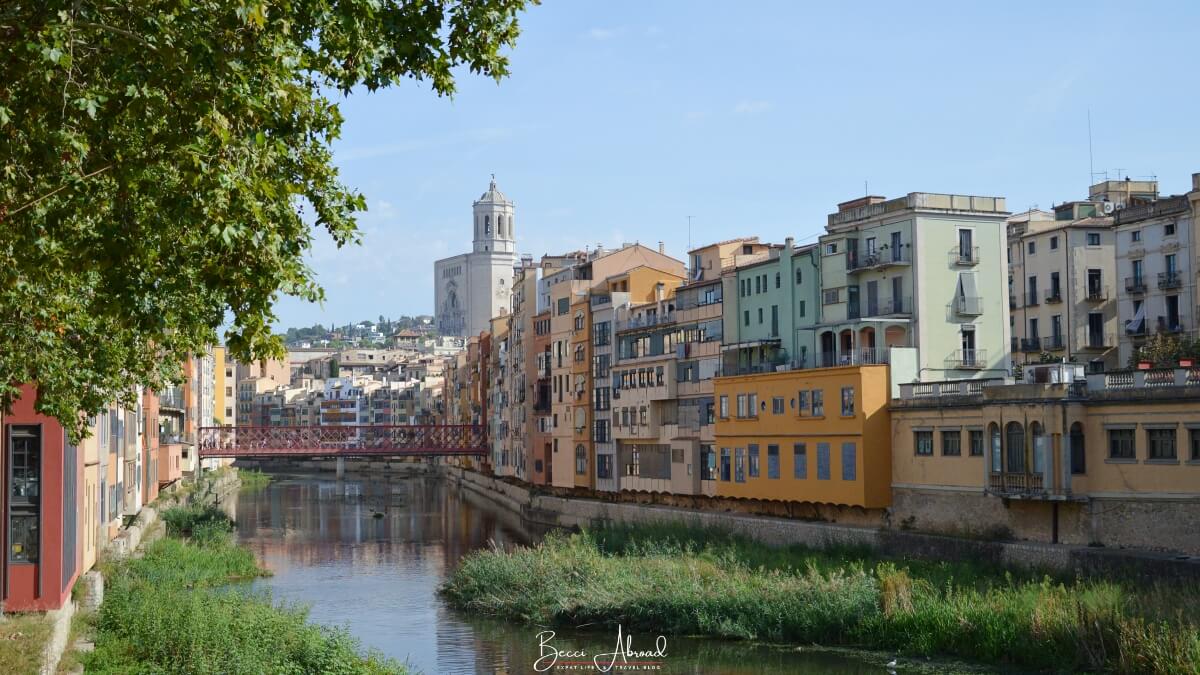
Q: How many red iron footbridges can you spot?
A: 1